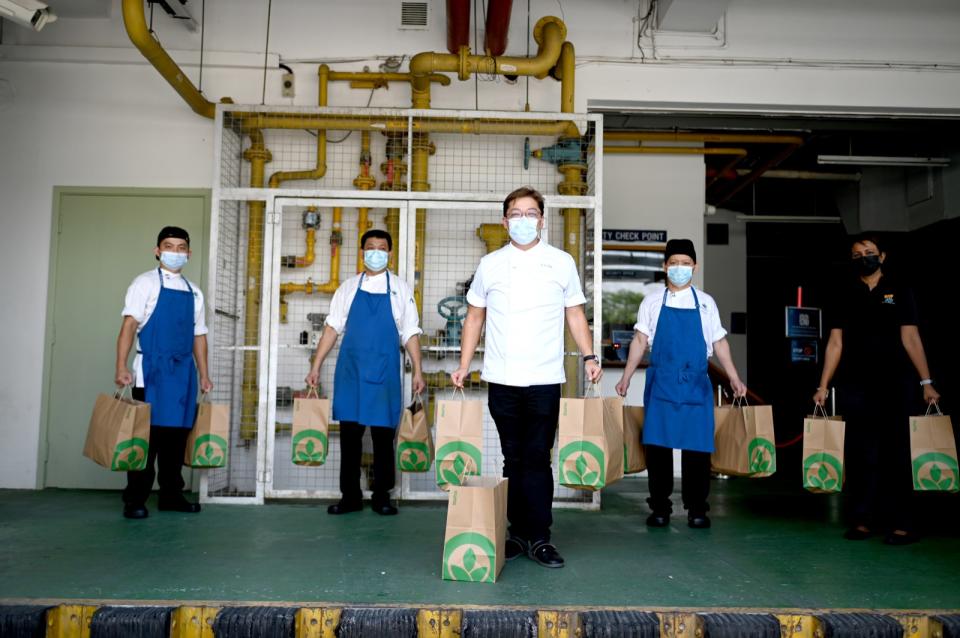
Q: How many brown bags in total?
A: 11